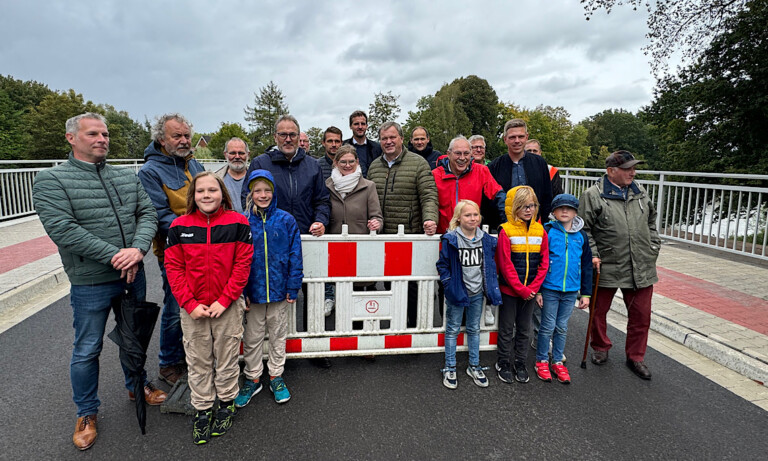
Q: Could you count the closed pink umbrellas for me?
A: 0